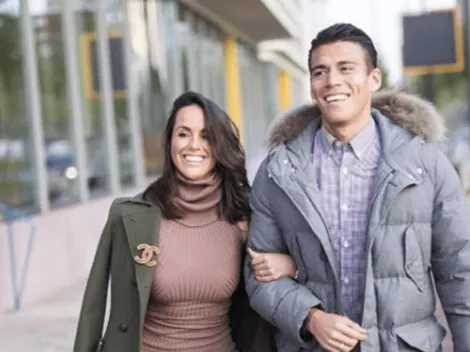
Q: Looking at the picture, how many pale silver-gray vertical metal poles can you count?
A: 4